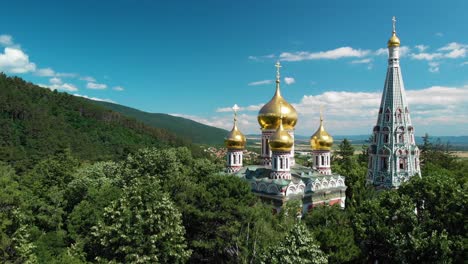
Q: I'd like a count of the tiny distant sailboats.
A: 0